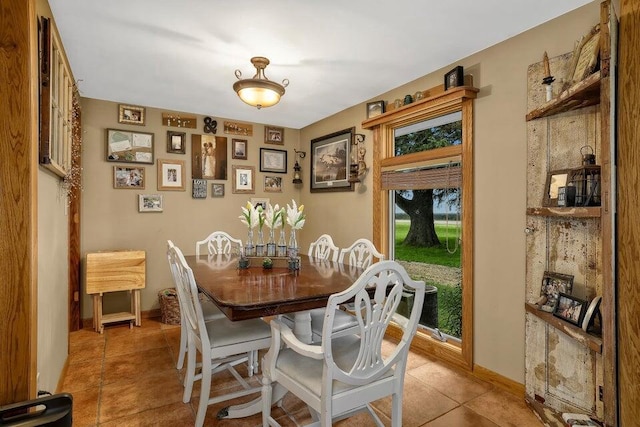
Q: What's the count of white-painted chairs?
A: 6